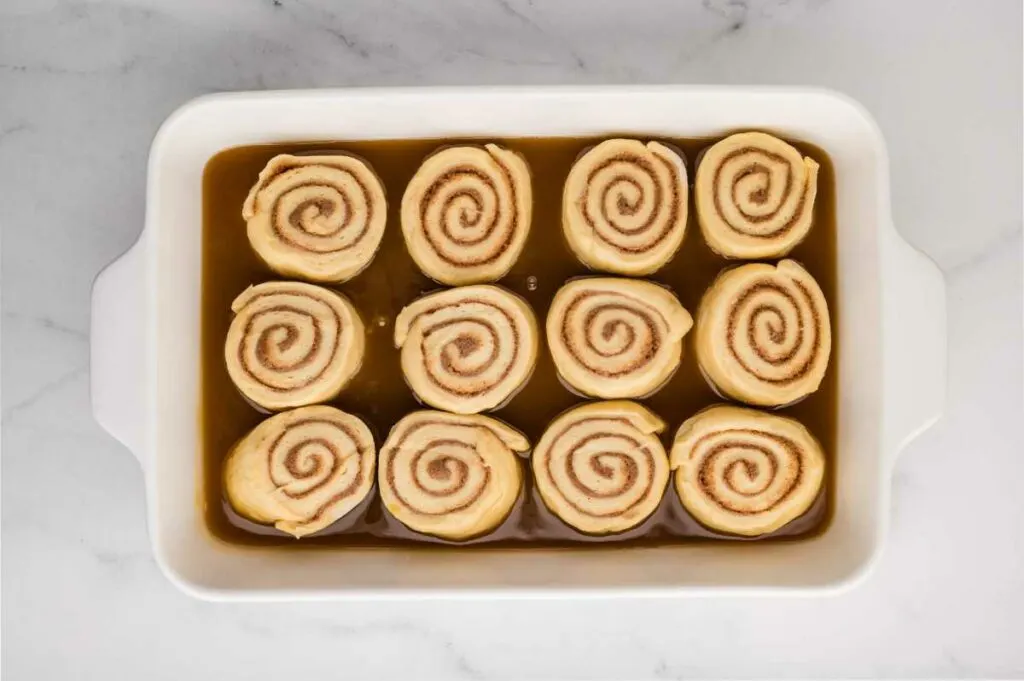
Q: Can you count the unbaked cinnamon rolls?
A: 12